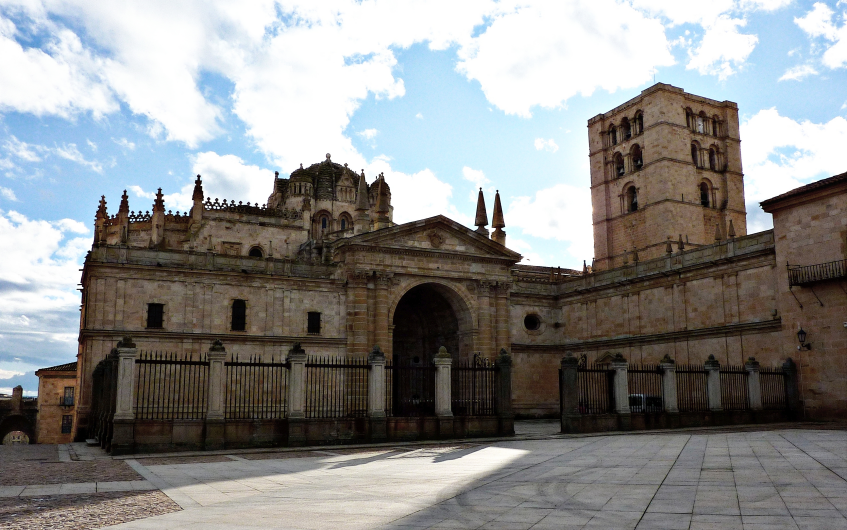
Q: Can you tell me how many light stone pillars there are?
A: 9